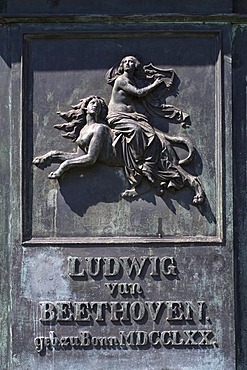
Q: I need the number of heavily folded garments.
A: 1